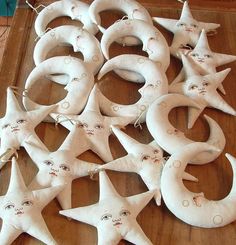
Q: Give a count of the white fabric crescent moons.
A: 8